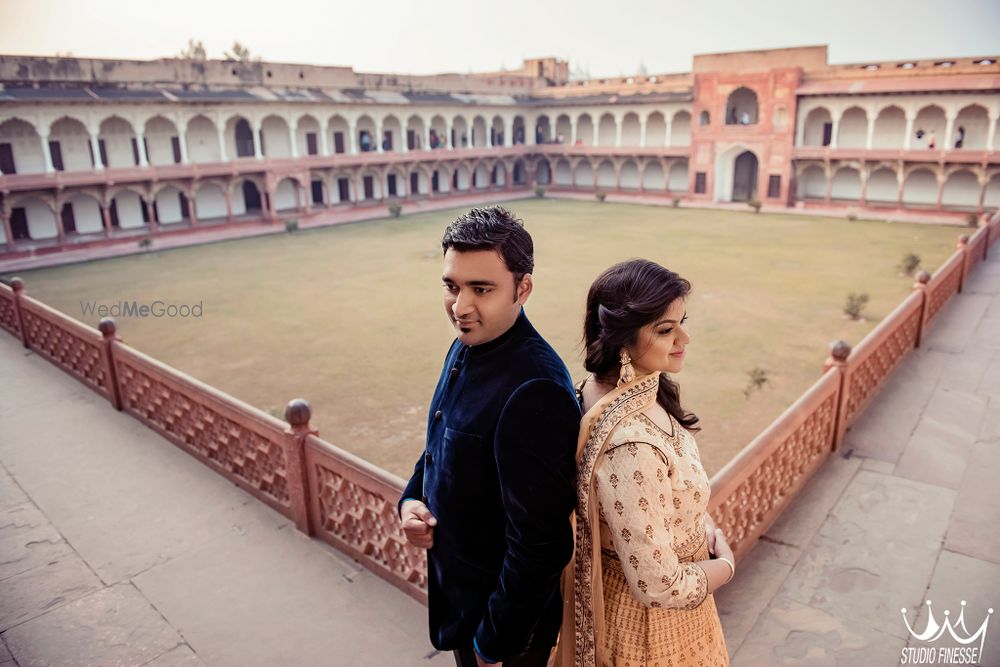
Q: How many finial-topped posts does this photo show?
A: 7